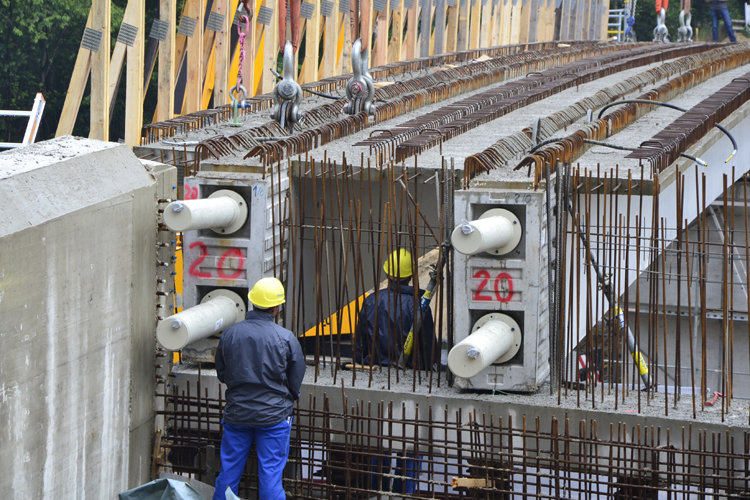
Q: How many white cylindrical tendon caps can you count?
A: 4